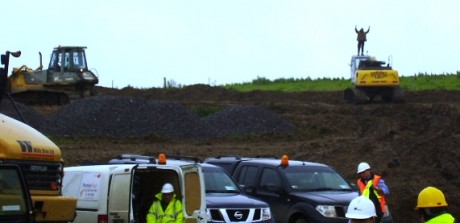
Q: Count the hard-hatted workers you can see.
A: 4